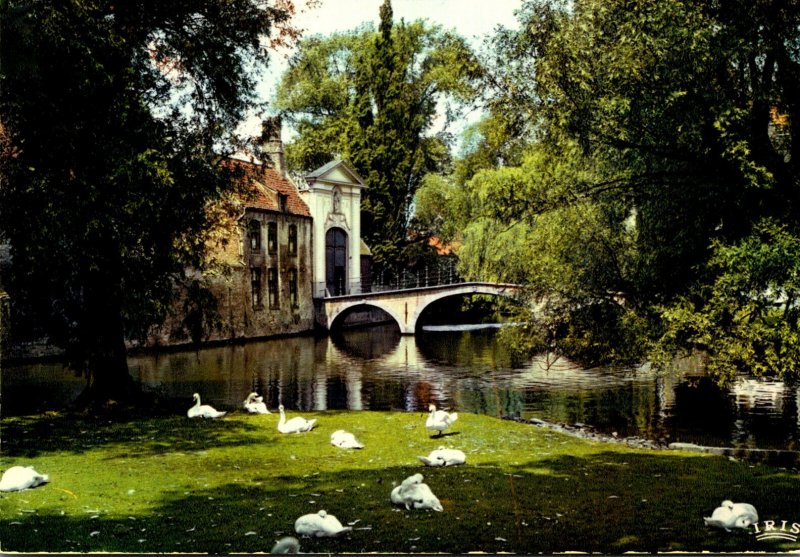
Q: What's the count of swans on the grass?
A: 11